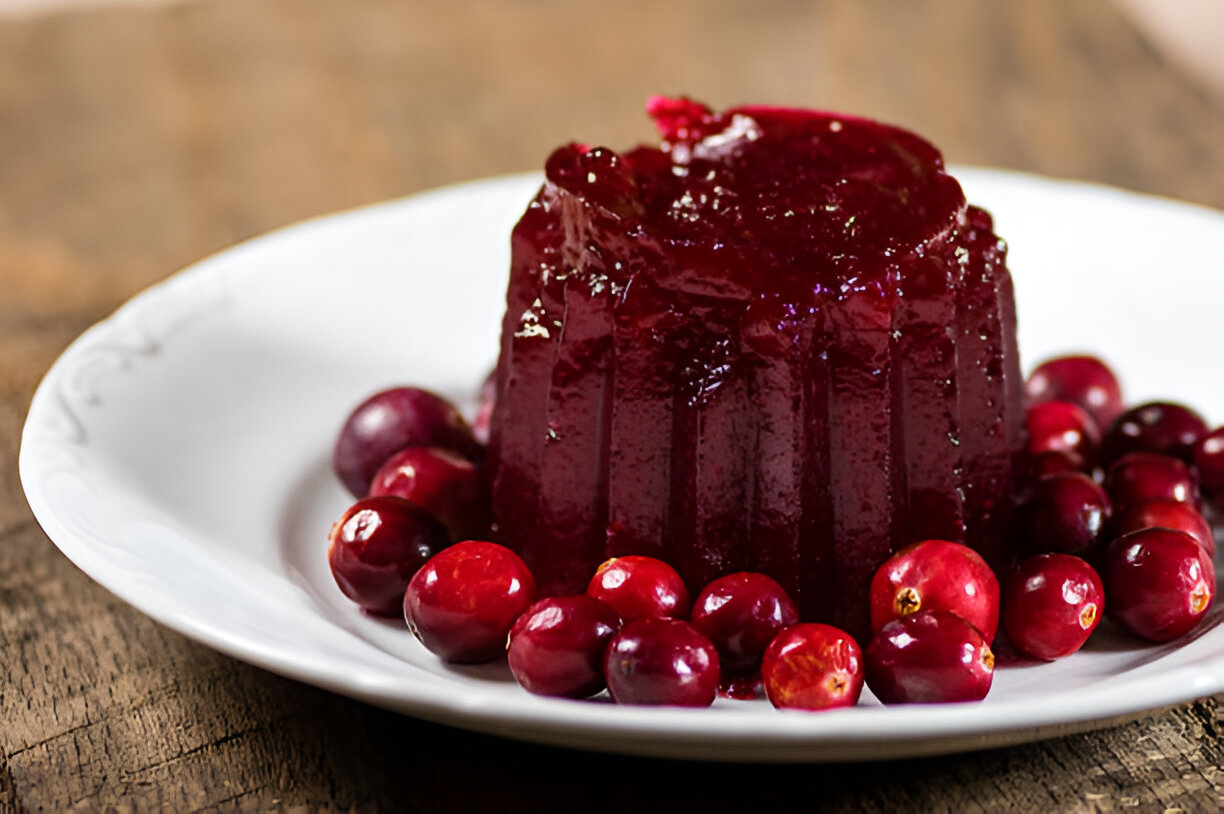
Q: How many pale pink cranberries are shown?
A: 0